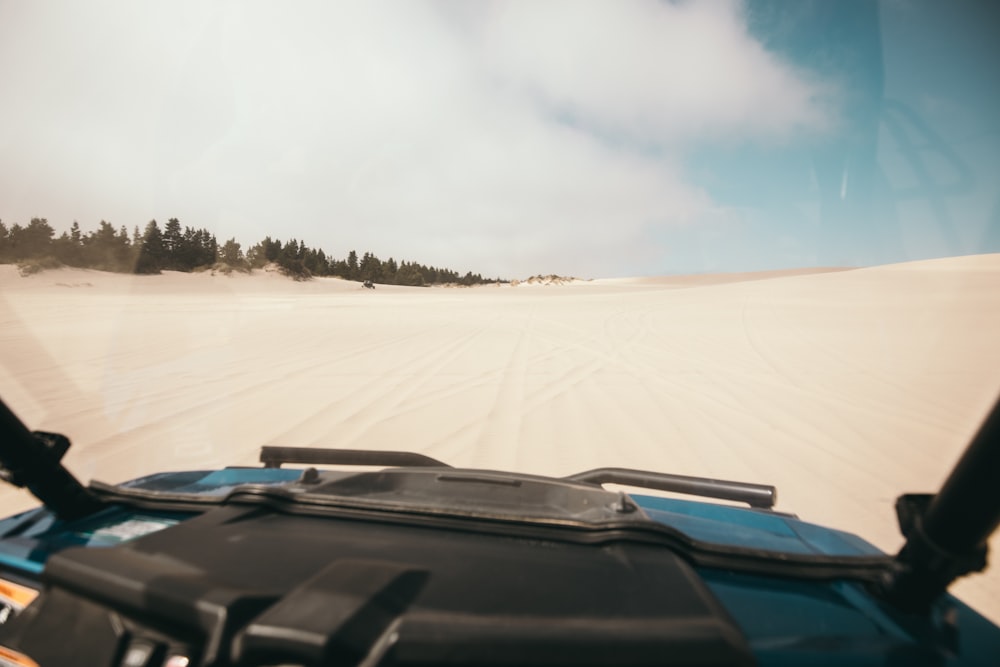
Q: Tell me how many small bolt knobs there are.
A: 2